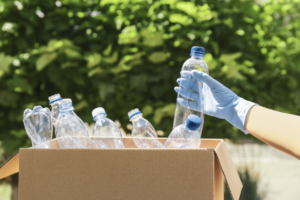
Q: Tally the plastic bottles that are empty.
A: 7